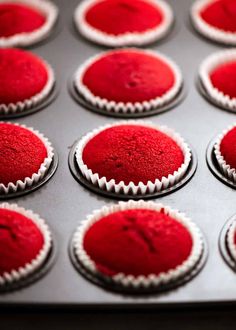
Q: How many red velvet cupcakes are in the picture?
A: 12